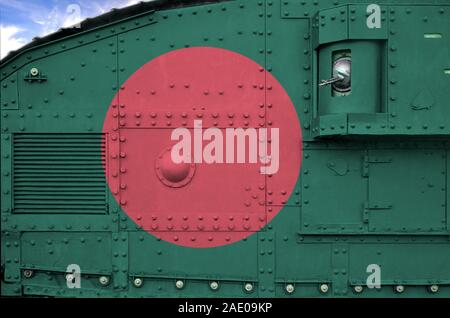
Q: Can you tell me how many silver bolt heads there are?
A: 13